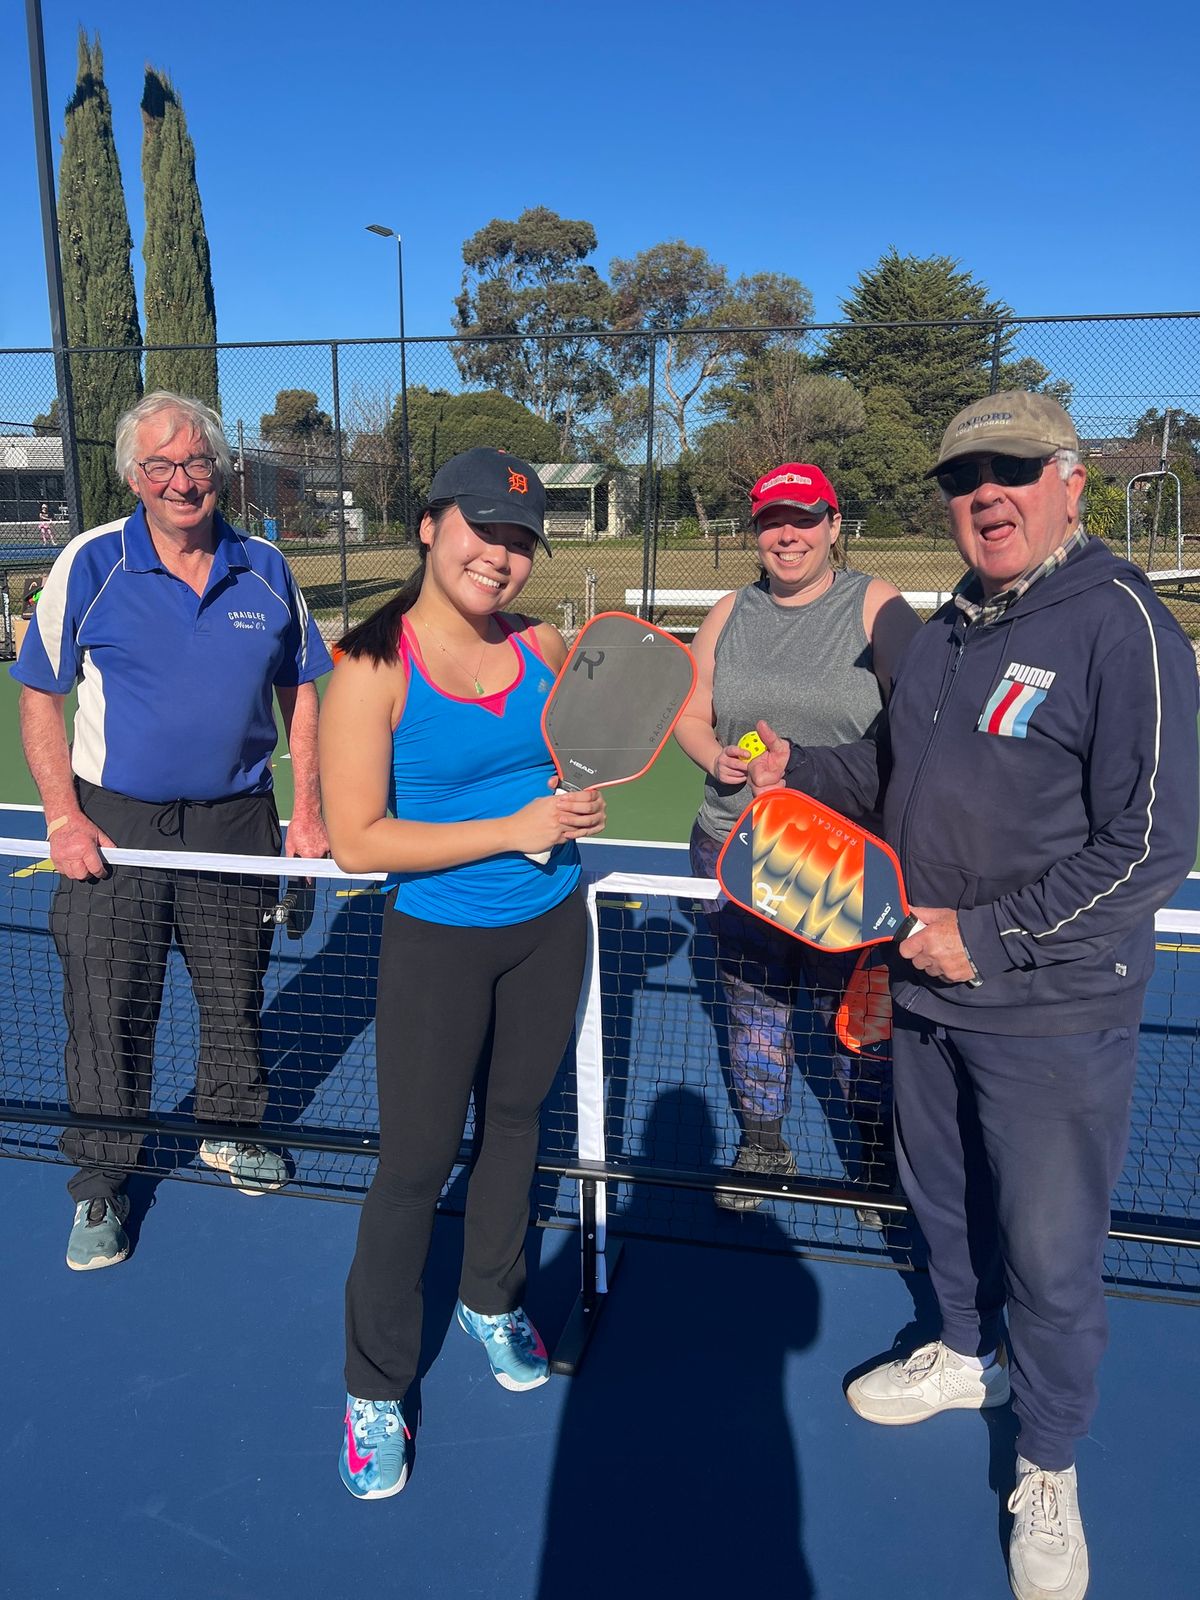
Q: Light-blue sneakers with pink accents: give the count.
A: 2